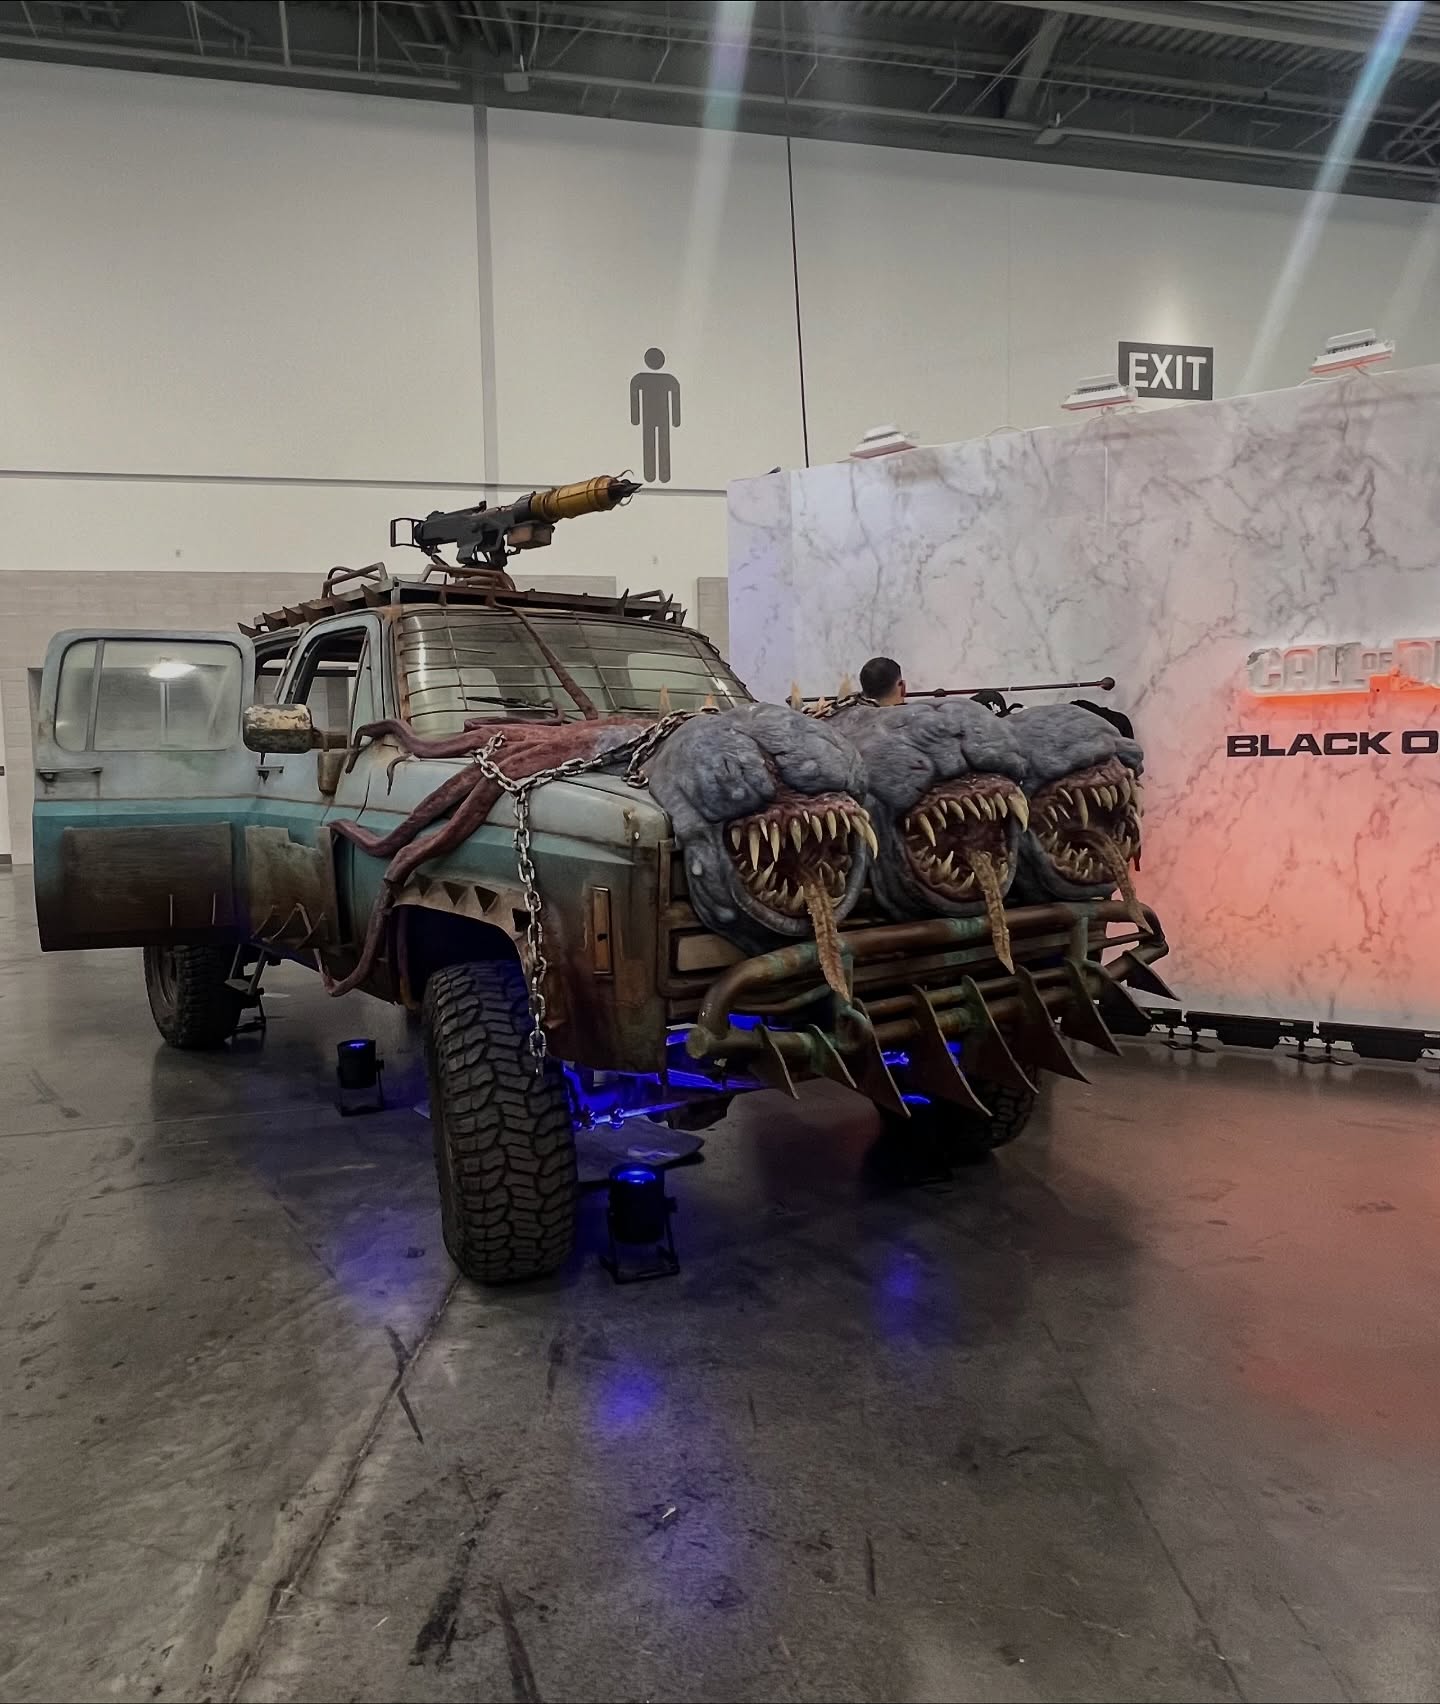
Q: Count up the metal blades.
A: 9